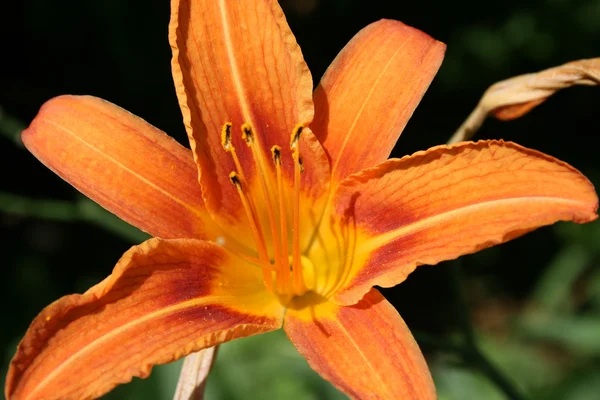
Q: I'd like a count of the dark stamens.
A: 6